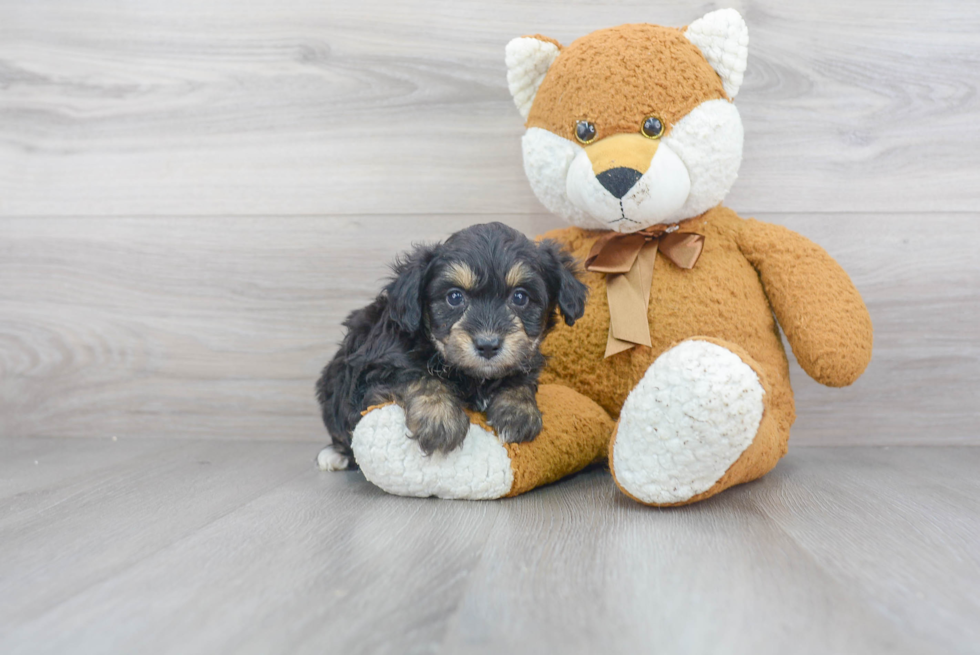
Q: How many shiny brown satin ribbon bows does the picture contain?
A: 1